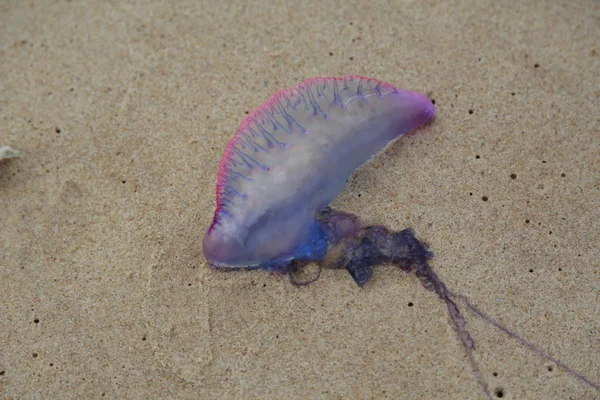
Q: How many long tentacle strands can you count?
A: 2